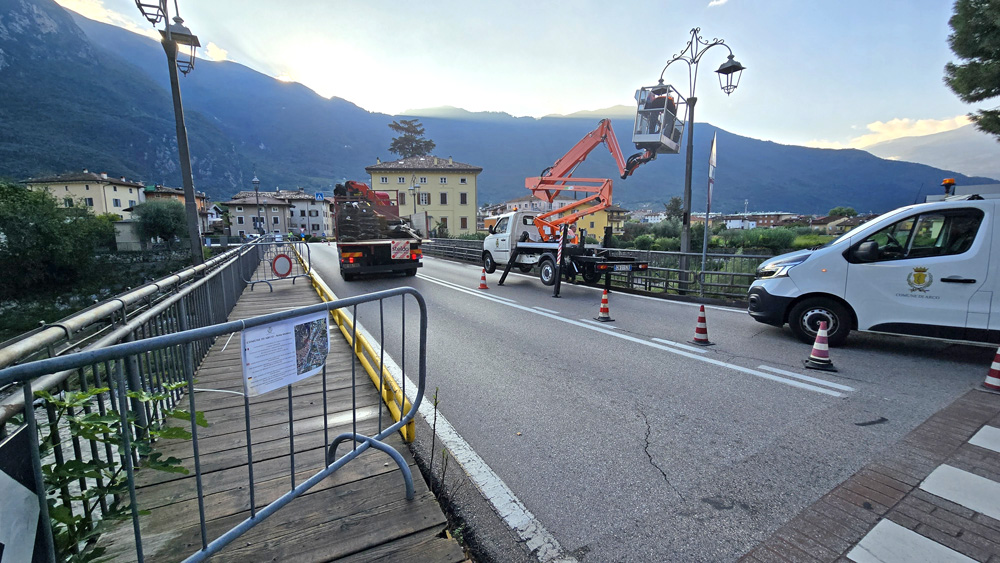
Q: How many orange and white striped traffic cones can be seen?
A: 5